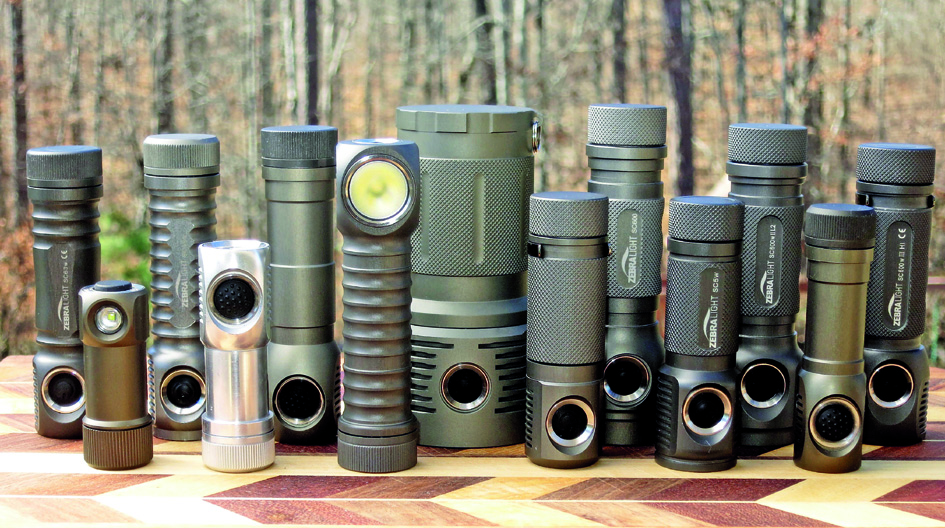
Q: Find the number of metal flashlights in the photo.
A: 13